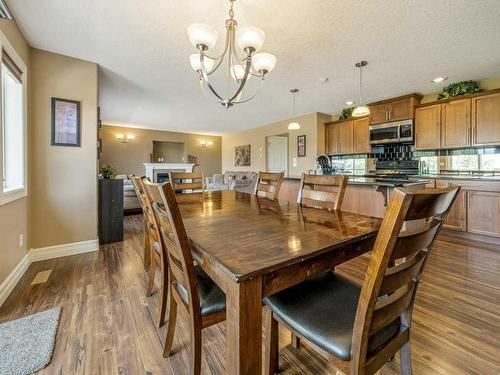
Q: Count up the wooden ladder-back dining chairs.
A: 6